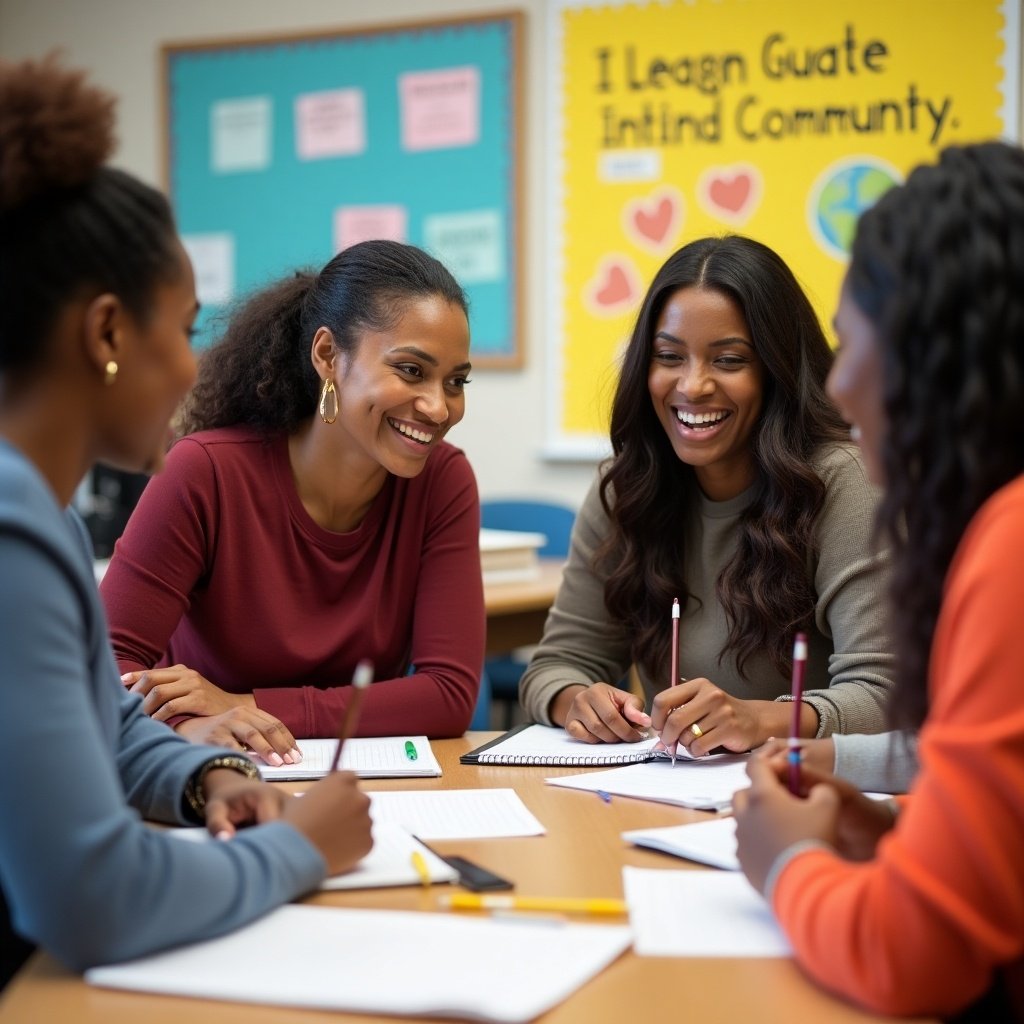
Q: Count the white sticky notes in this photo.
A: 3